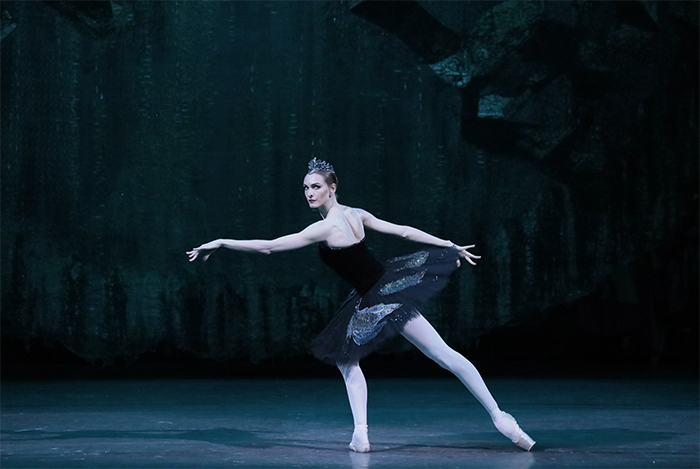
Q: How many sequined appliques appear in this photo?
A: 3